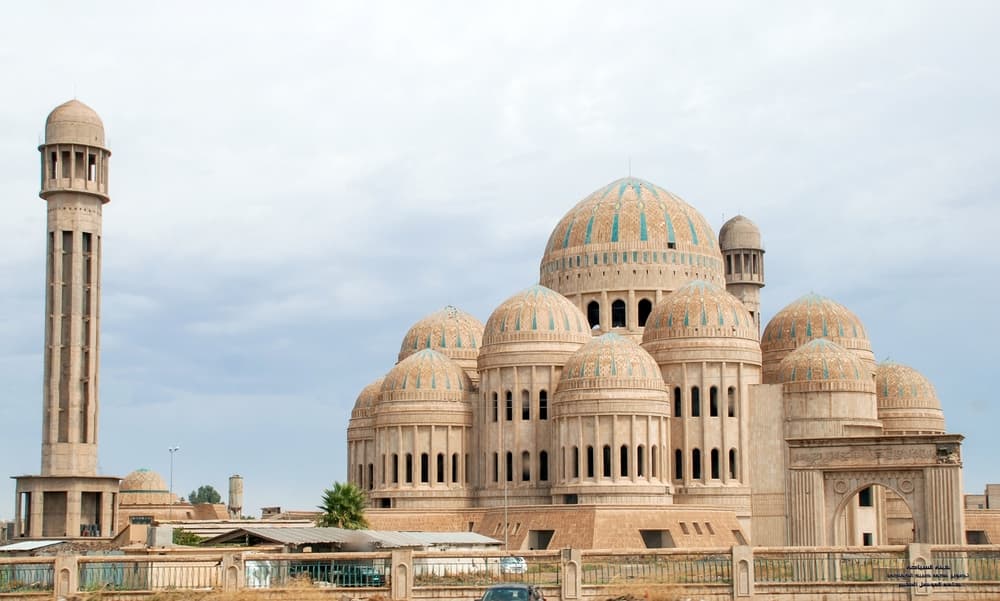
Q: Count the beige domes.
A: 13